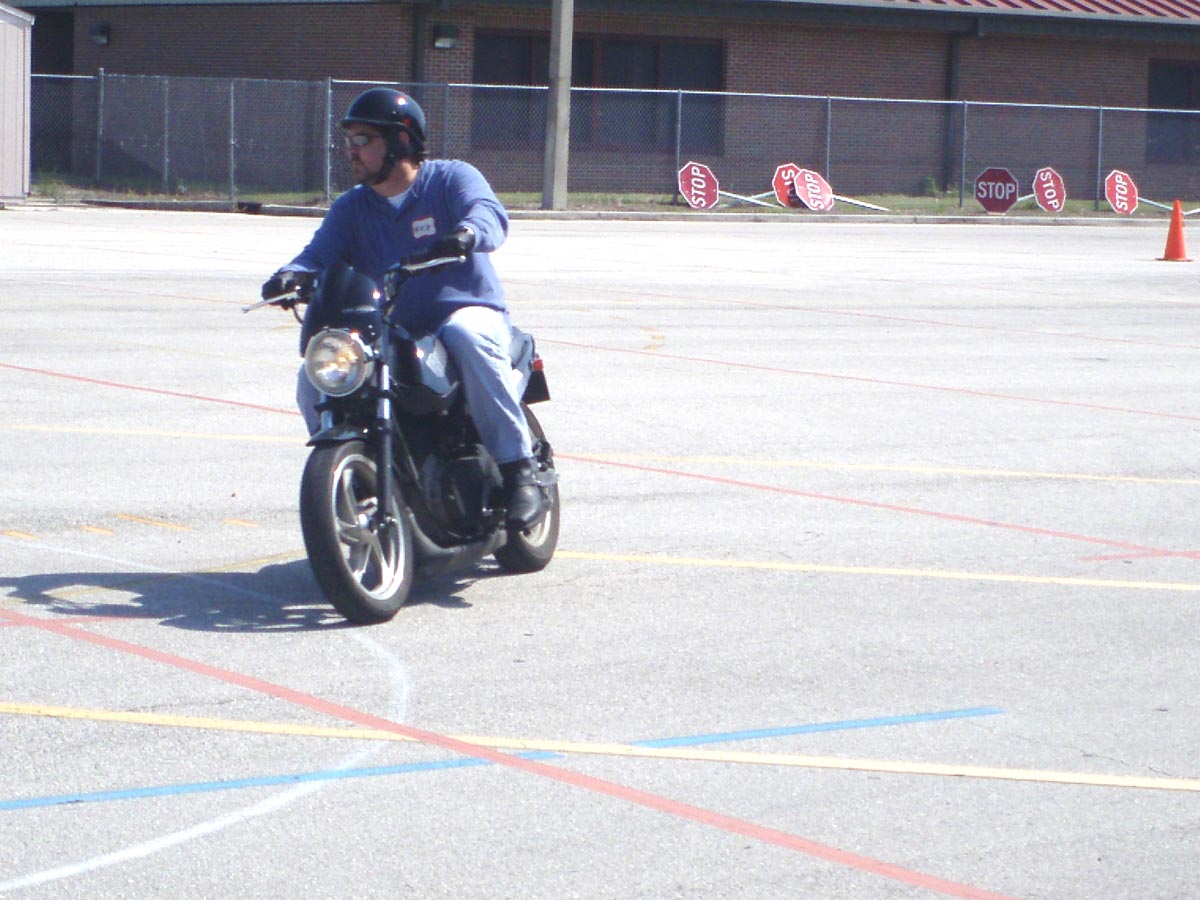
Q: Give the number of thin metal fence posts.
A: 9